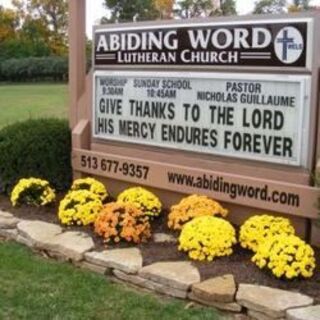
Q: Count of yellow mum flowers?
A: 7